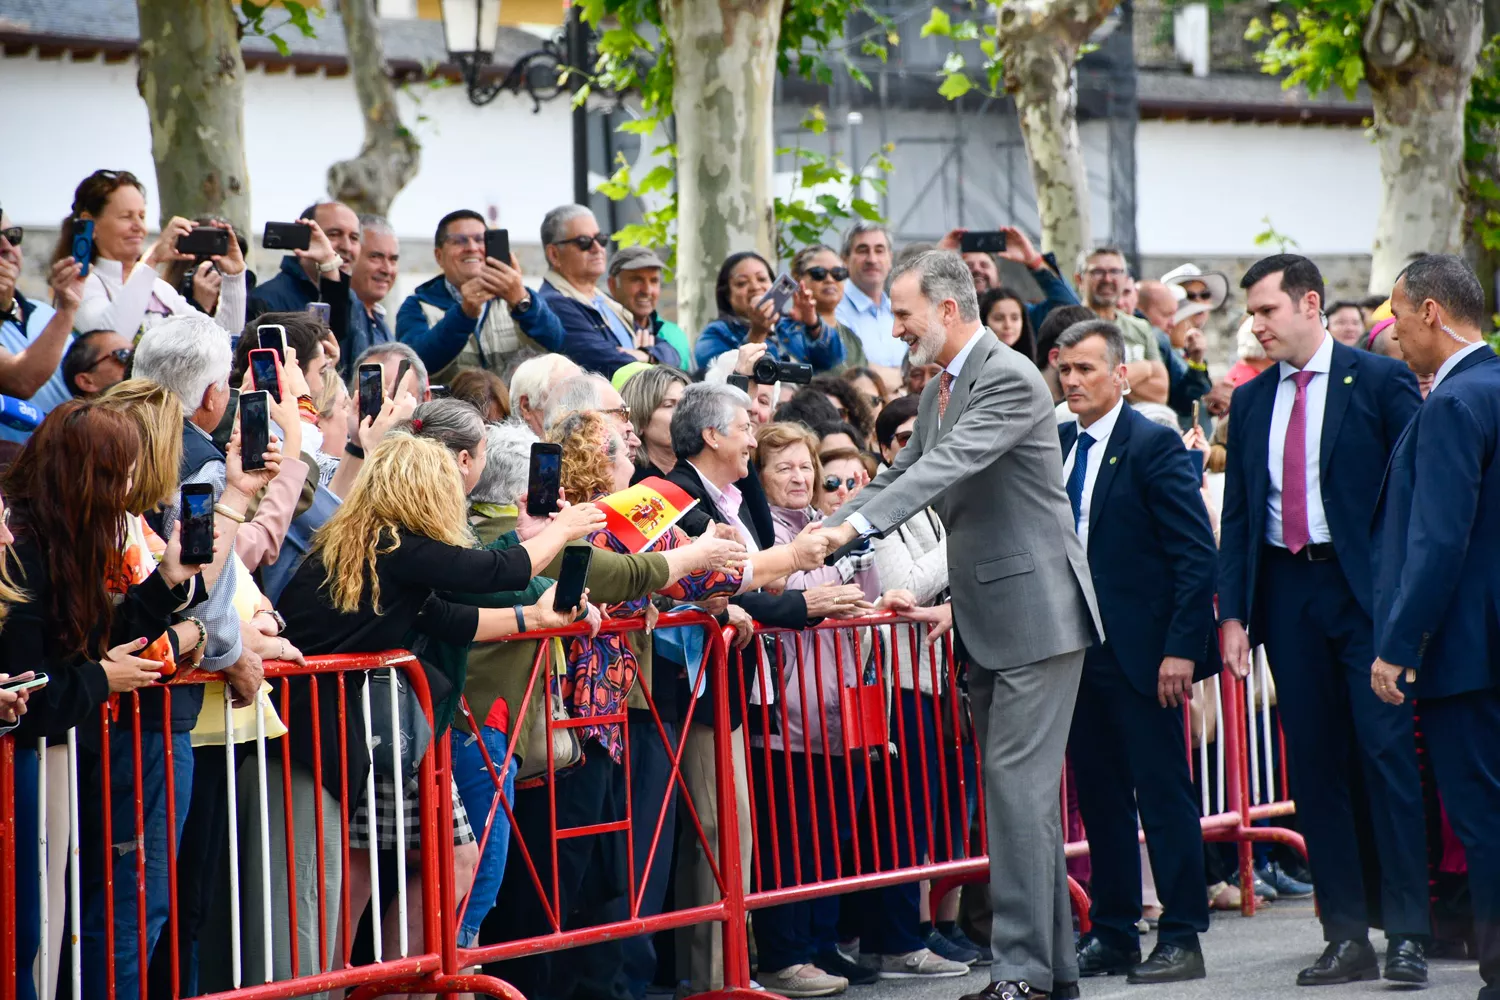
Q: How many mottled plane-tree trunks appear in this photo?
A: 5